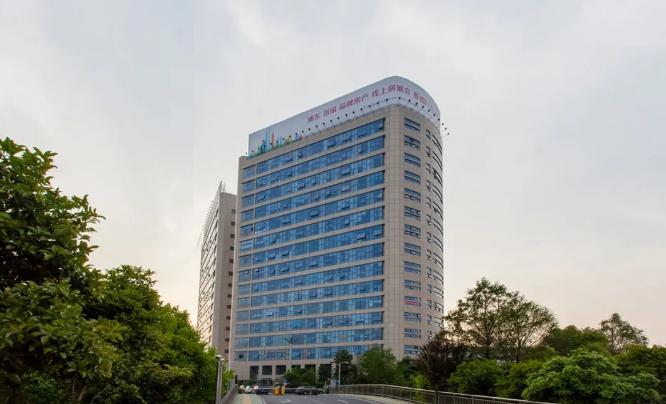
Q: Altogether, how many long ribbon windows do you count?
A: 14